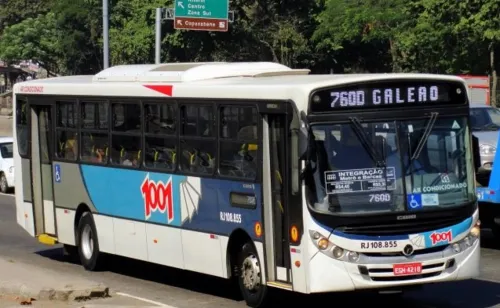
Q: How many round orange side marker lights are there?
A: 3